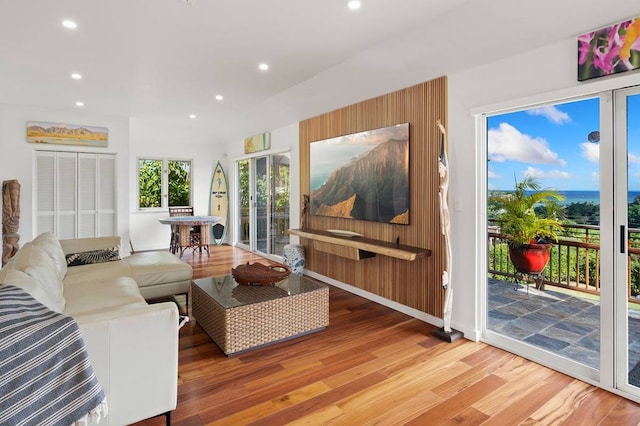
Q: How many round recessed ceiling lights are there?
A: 7